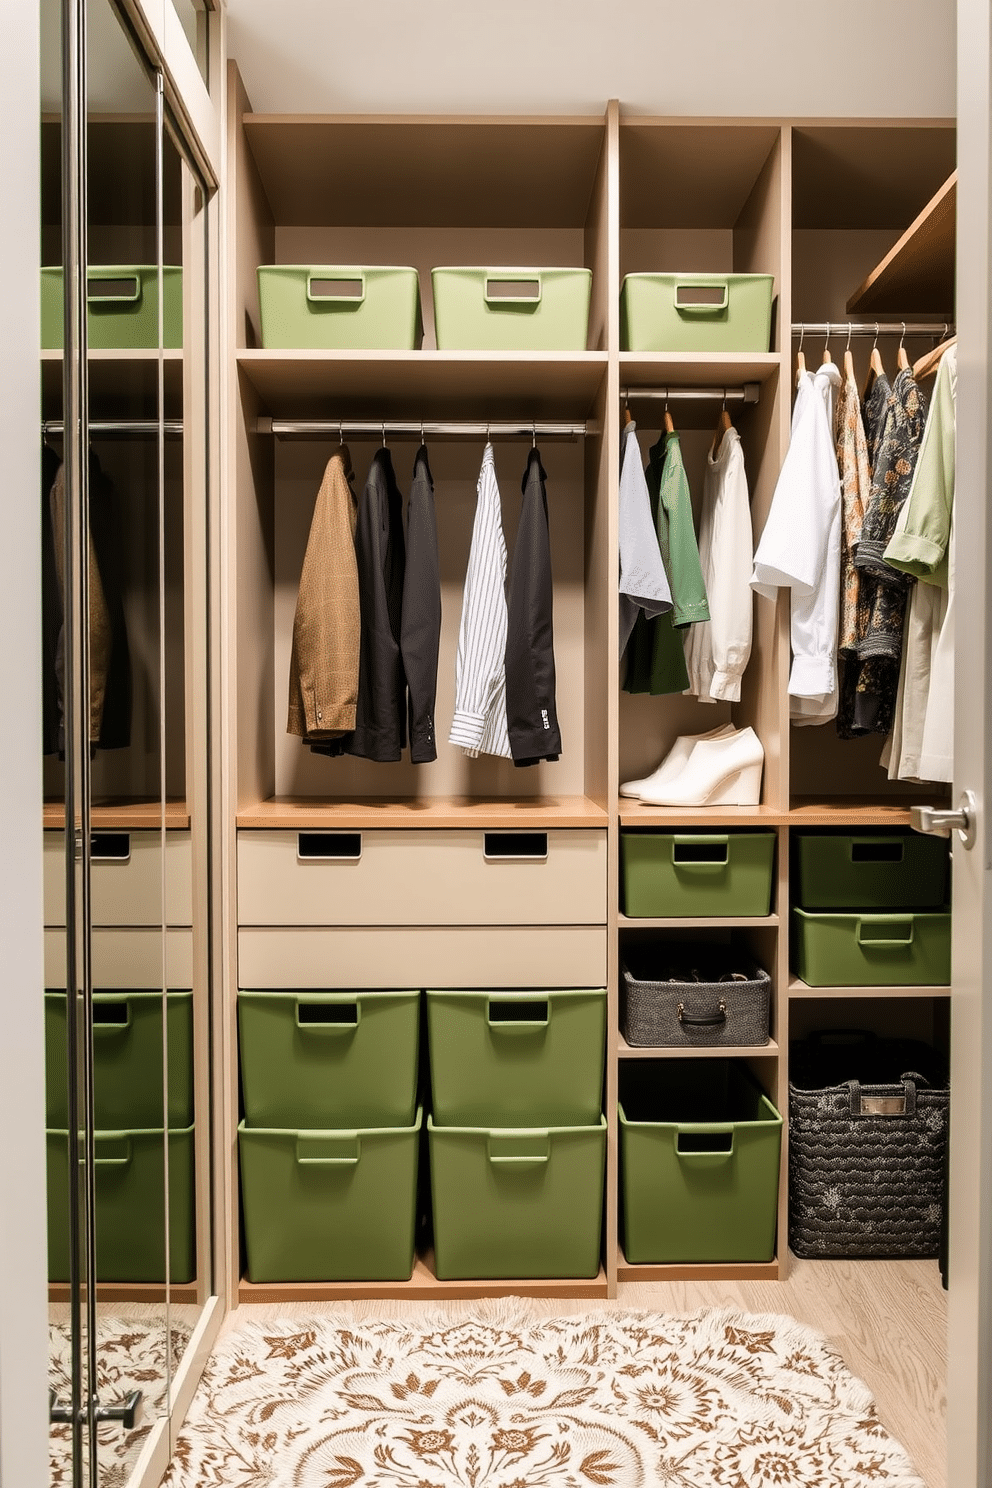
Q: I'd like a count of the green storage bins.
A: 11